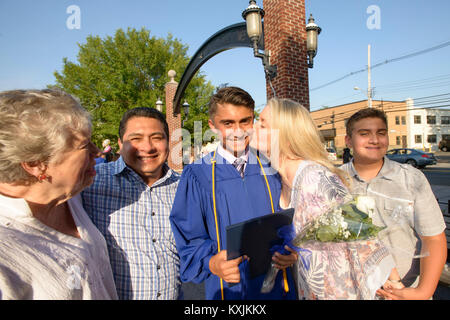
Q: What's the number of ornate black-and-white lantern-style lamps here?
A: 4